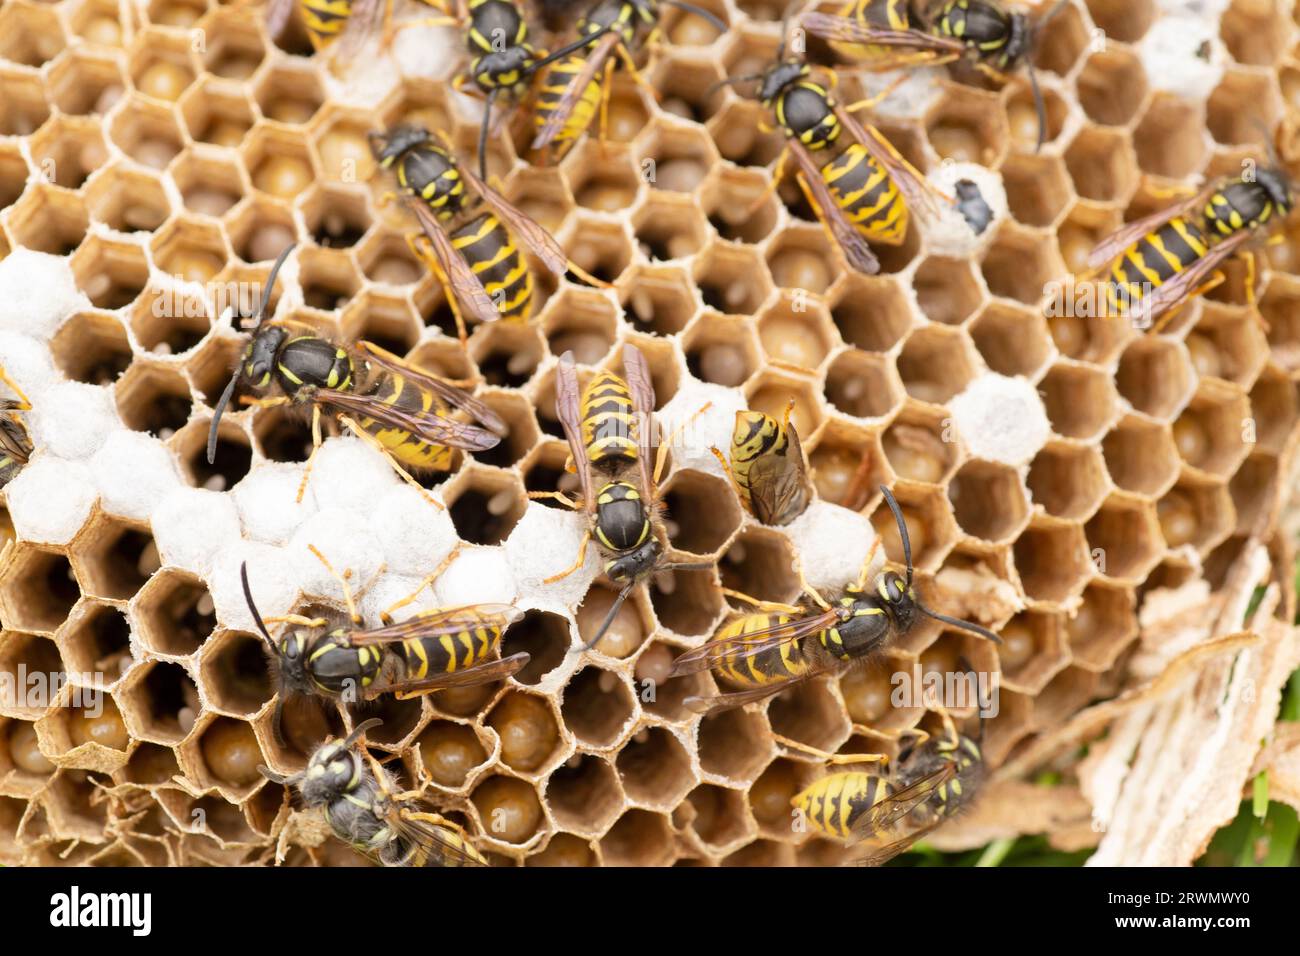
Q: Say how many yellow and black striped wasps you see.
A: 15